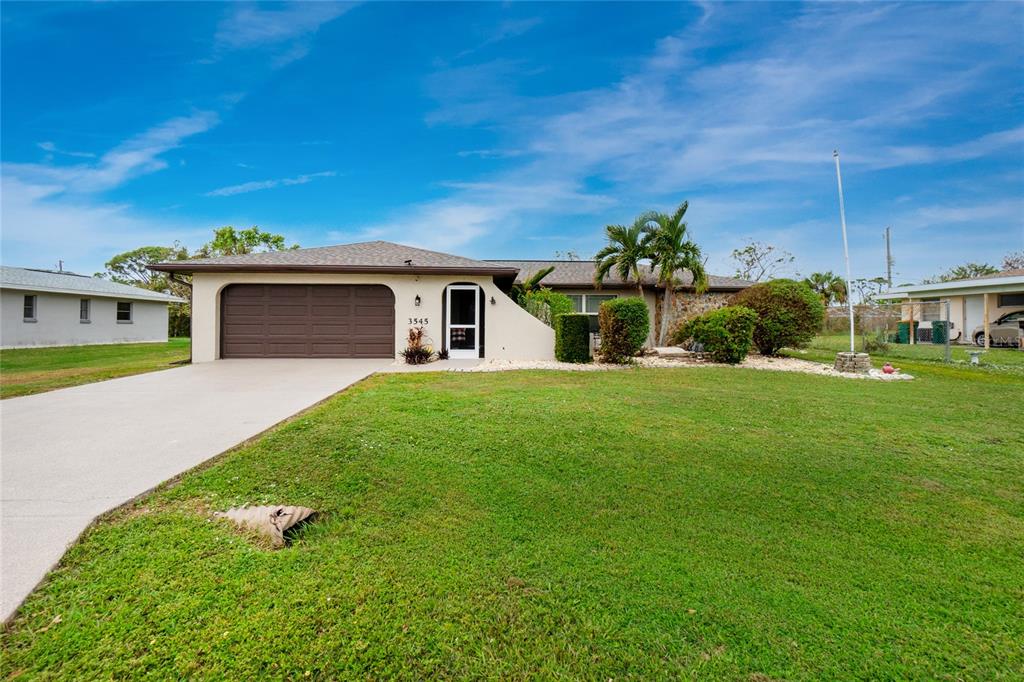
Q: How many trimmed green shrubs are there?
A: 4